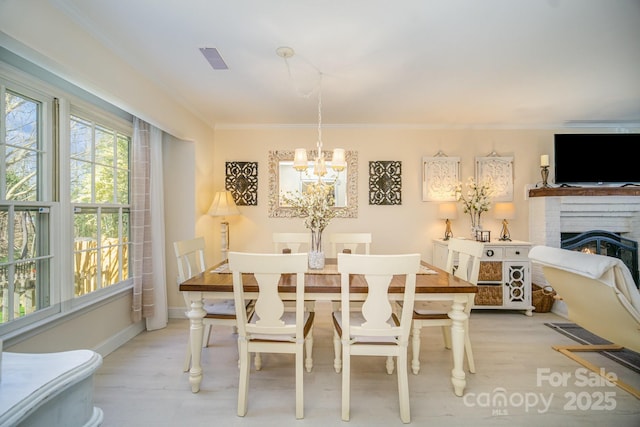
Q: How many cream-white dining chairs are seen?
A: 6